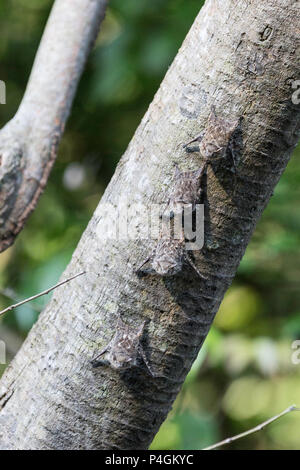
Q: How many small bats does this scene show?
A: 4